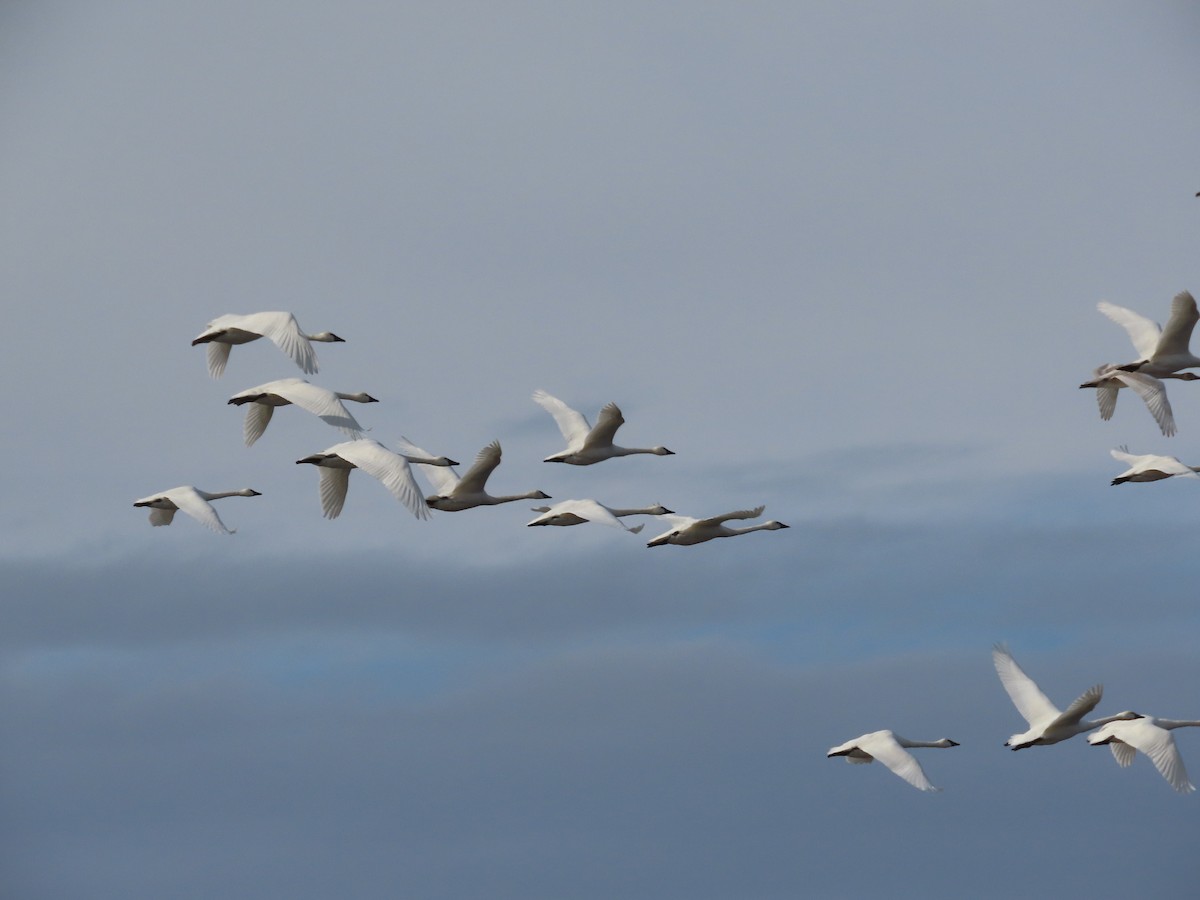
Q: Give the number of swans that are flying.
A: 14